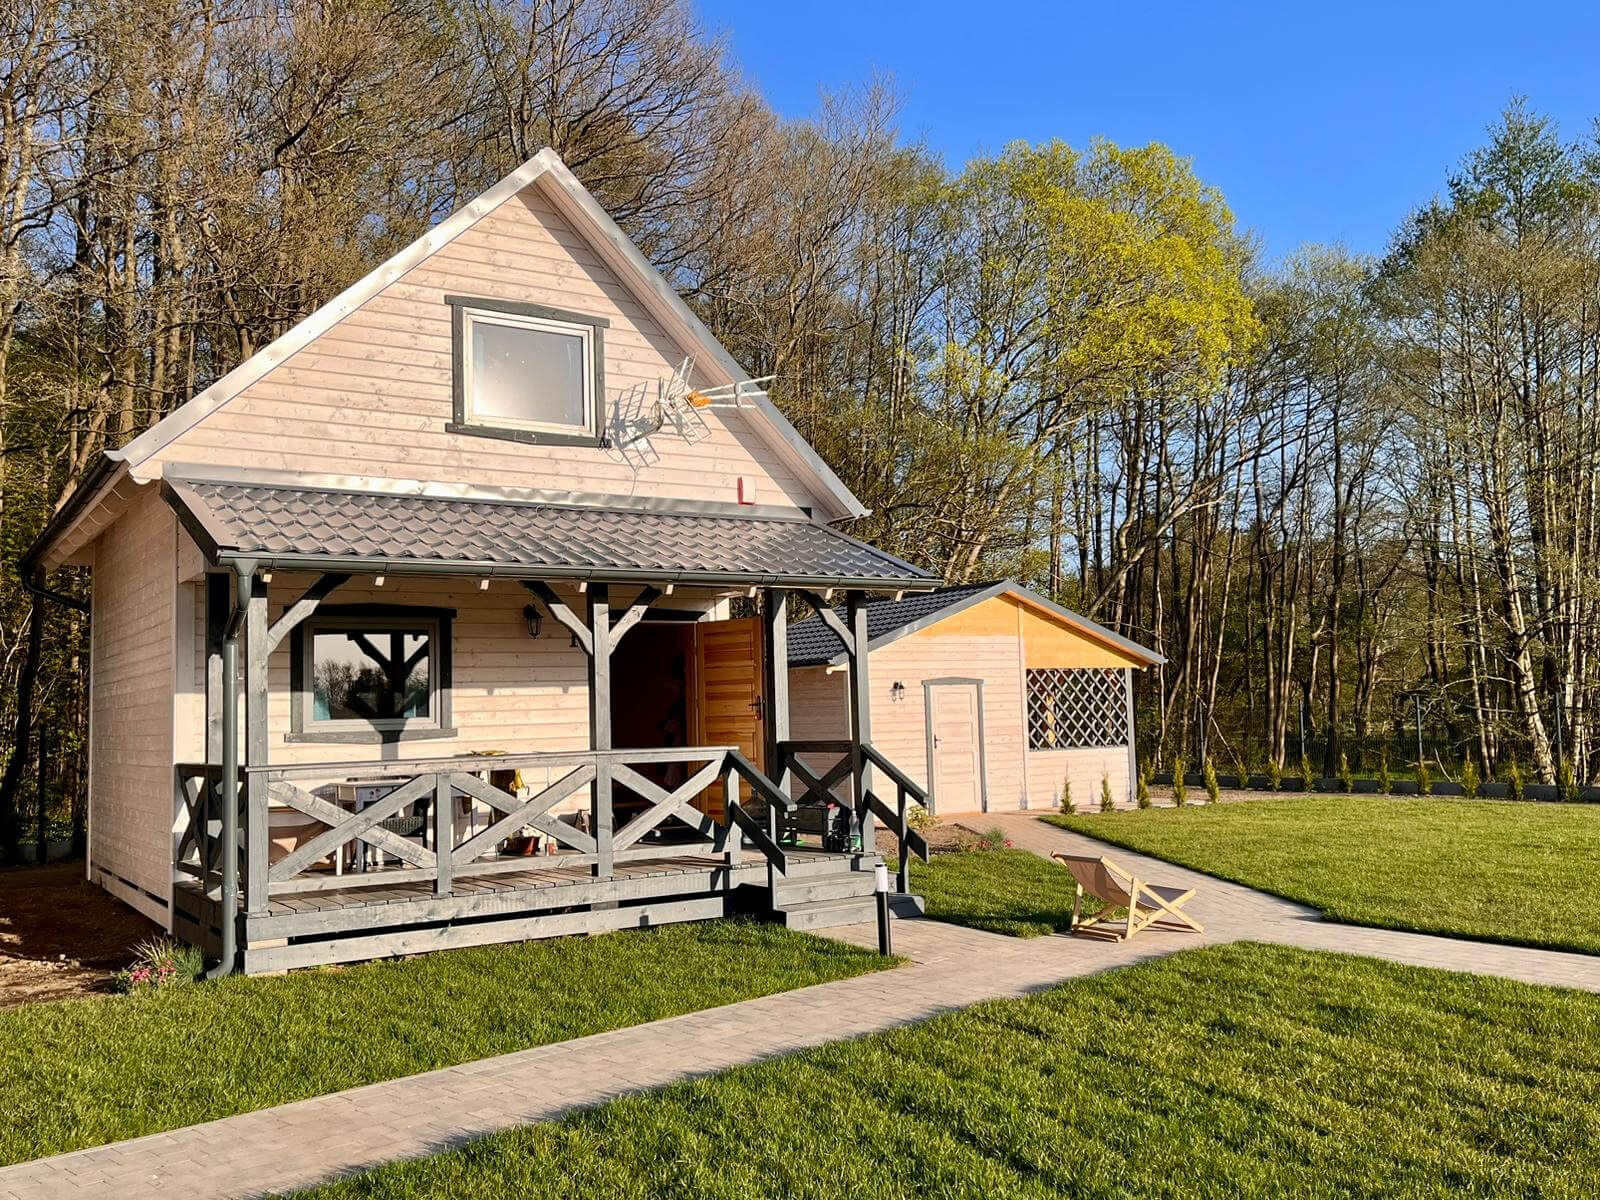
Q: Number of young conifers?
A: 15